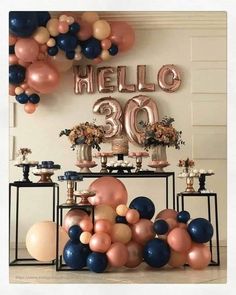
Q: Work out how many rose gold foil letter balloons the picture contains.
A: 5